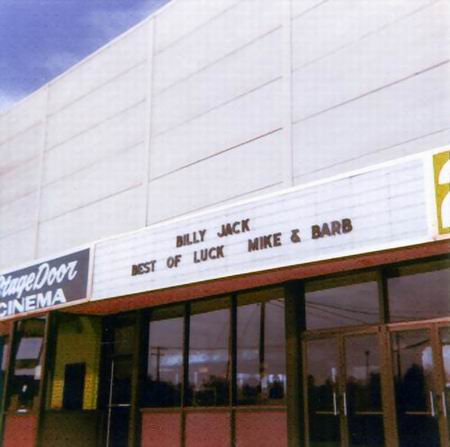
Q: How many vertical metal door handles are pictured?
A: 4